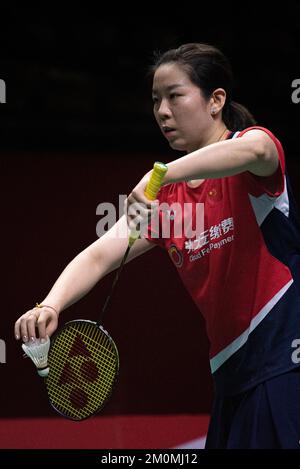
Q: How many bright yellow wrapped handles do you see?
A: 1